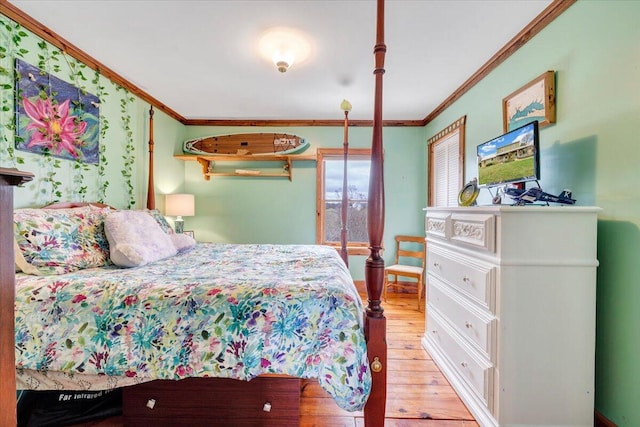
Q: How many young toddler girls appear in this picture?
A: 0